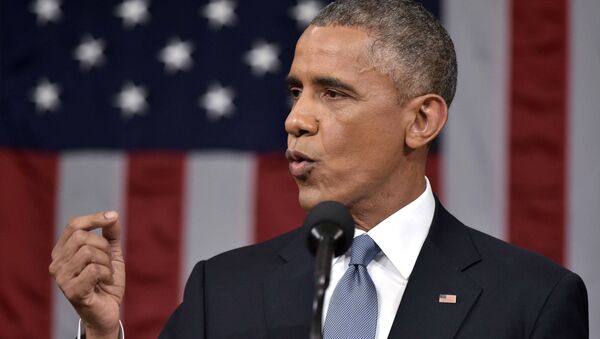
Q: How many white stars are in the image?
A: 10